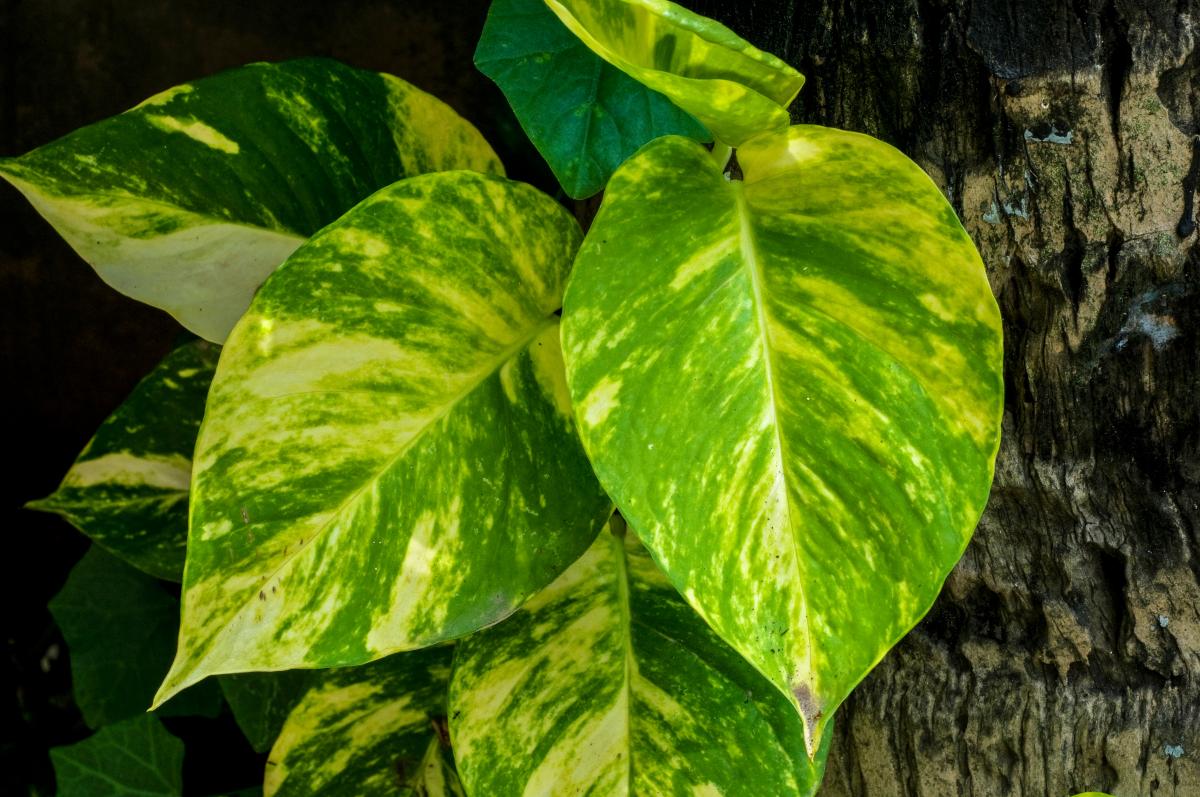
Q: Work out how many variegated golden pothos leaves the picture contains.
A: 7